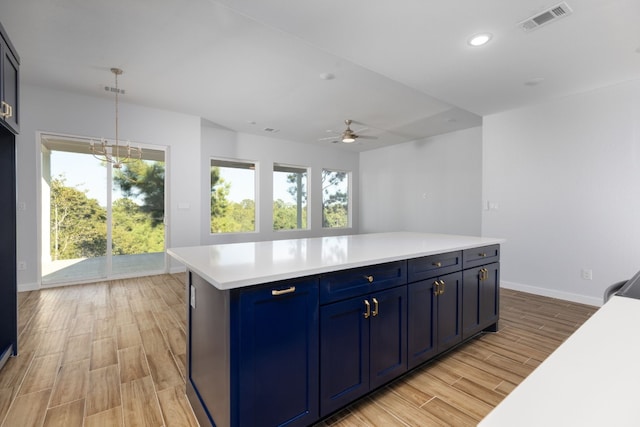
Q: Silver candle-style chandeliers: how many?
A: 1